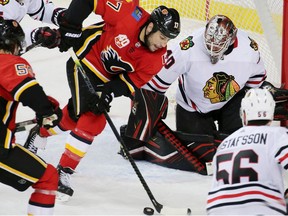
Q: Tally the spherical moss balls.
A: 0